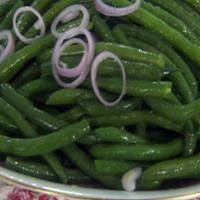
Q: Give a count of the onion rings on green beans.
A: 7